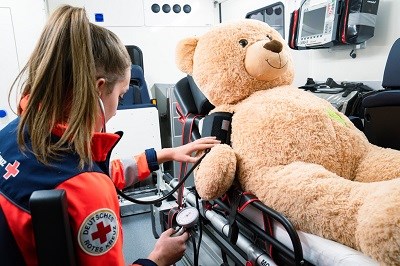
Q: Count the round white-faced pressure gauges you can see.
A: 1